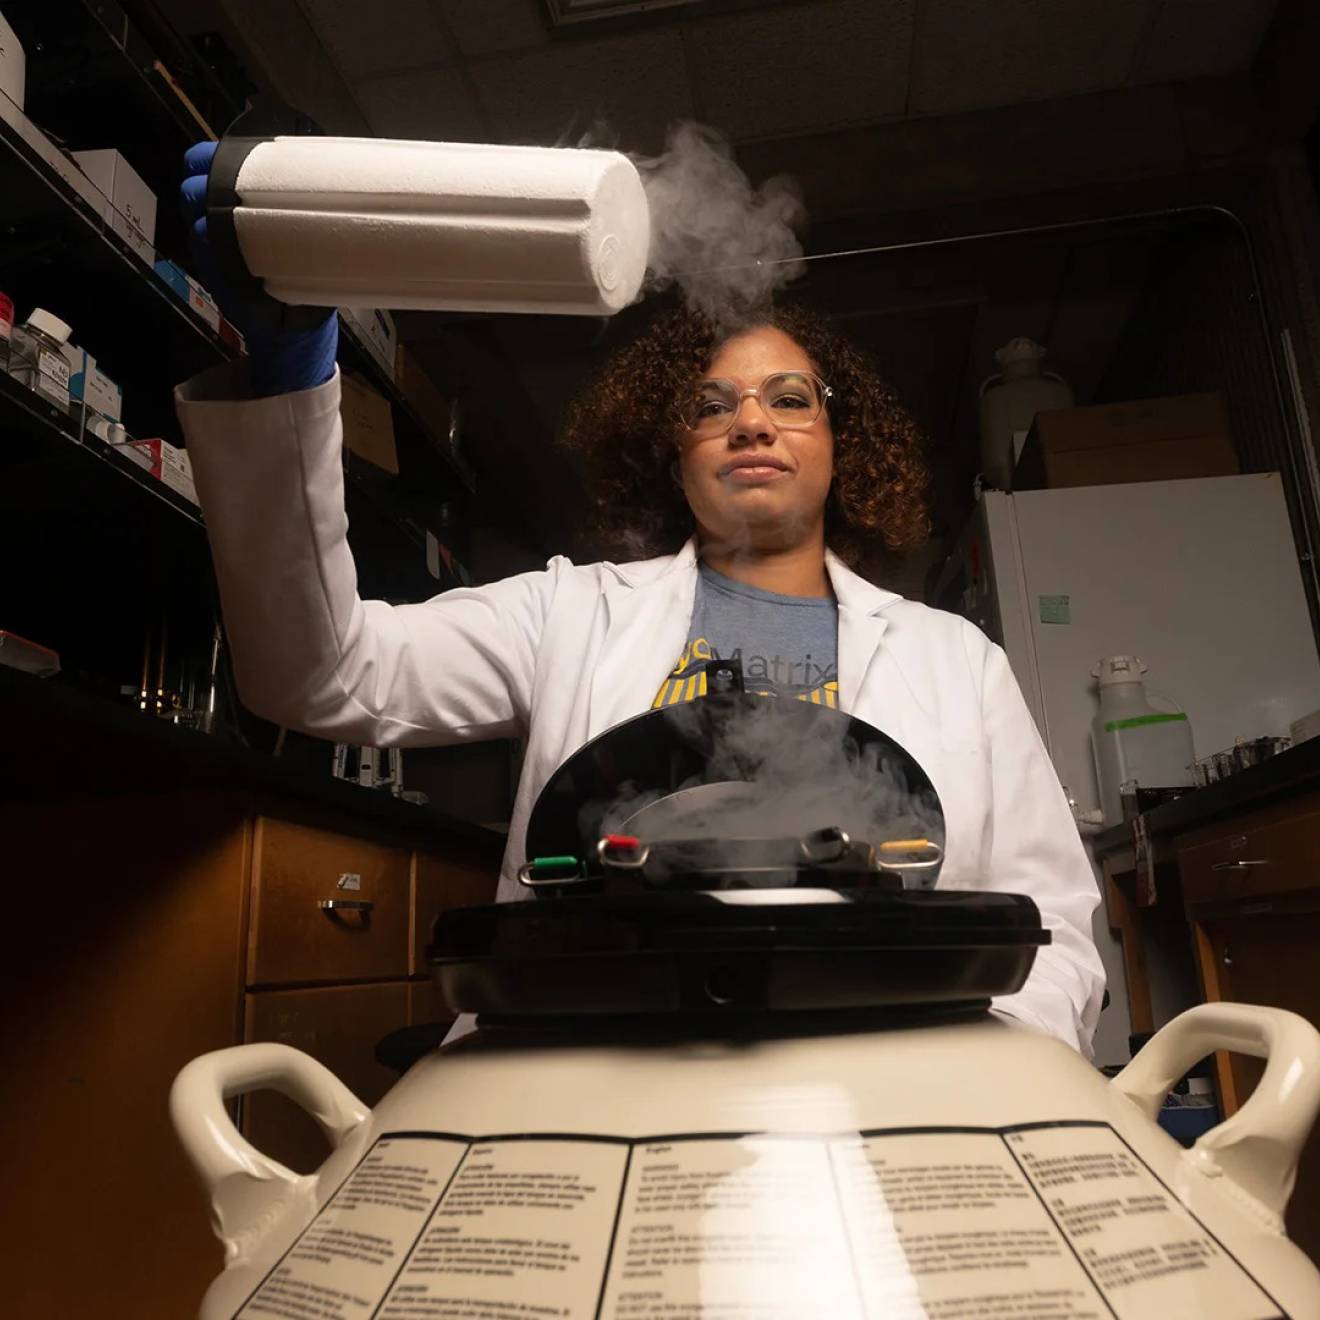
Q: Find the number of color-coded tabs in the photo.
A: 4